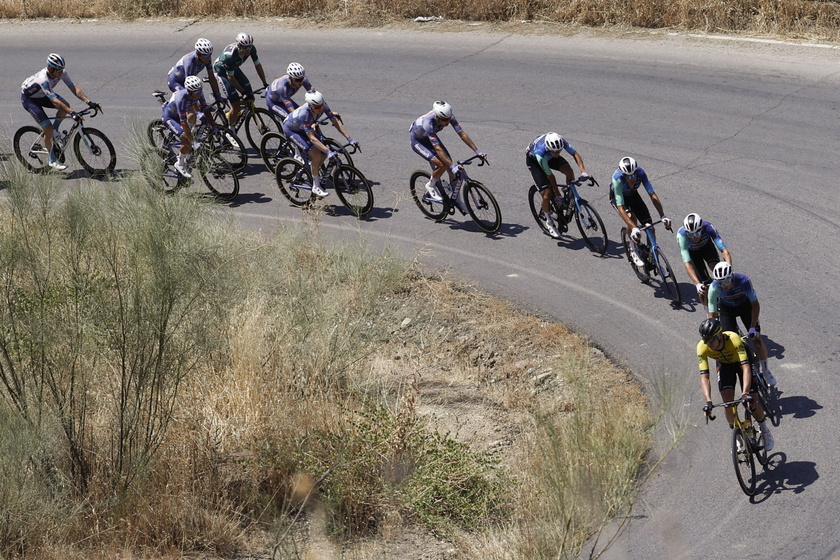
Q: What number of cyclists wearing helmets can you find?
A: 12